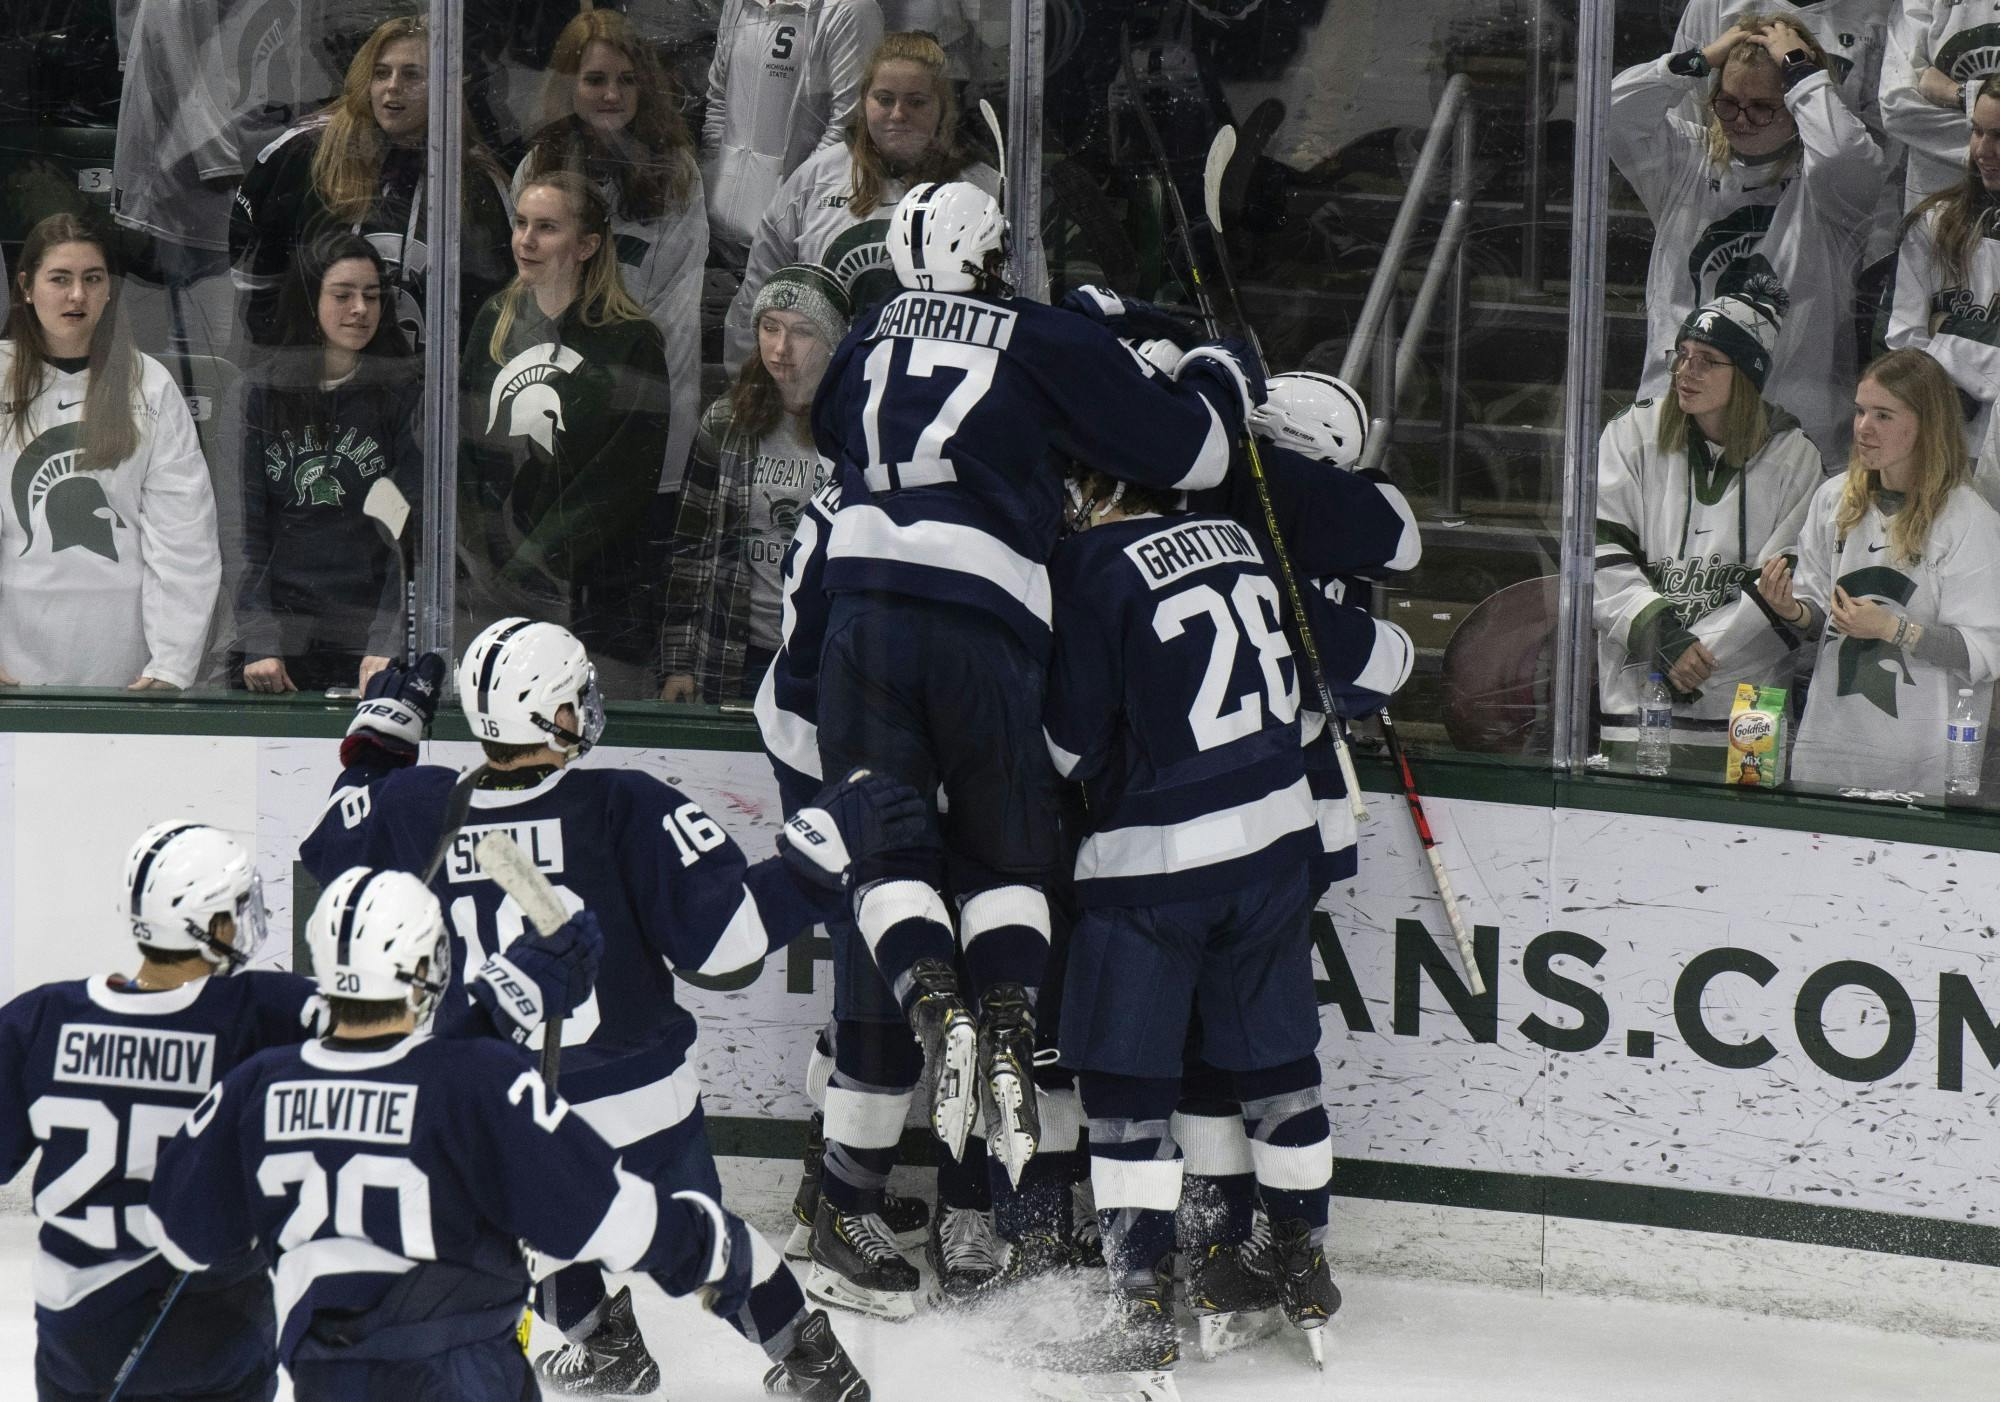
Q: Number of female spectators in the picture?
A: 11